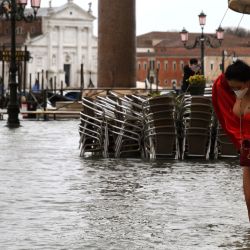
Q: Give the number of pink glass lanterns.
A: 5